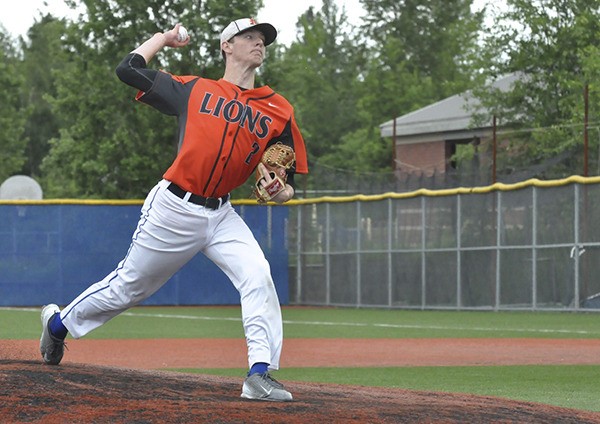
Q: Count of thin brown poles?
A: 3